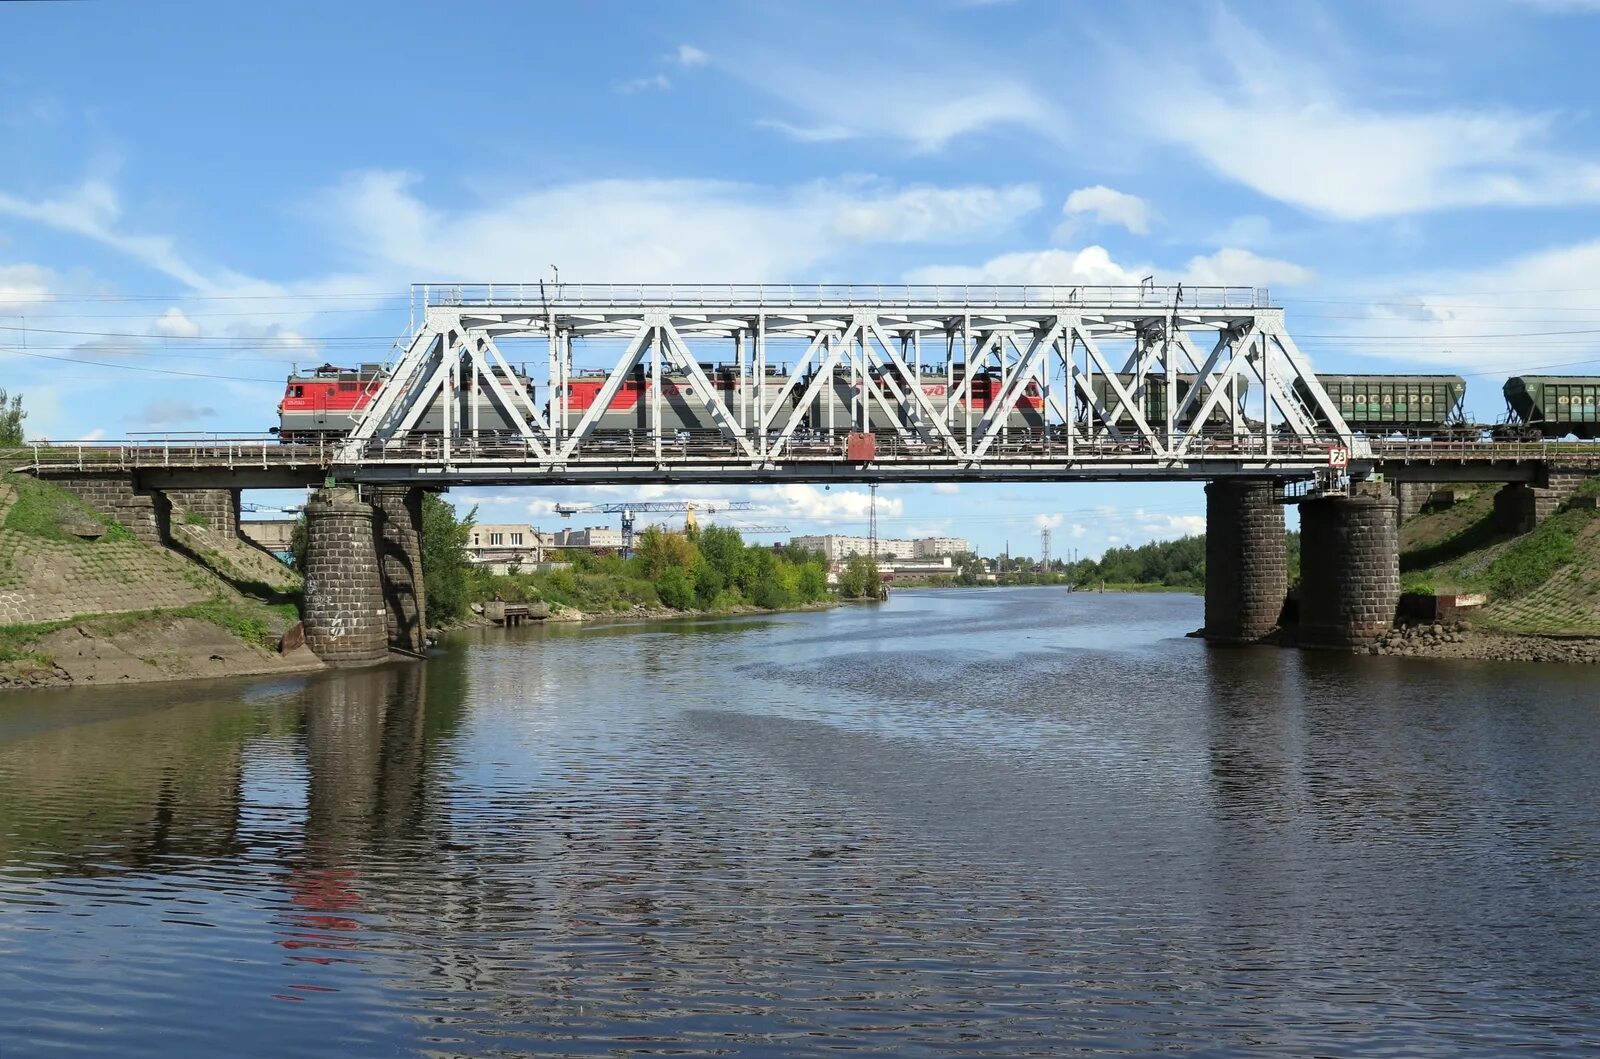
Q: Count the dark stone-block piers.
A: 4